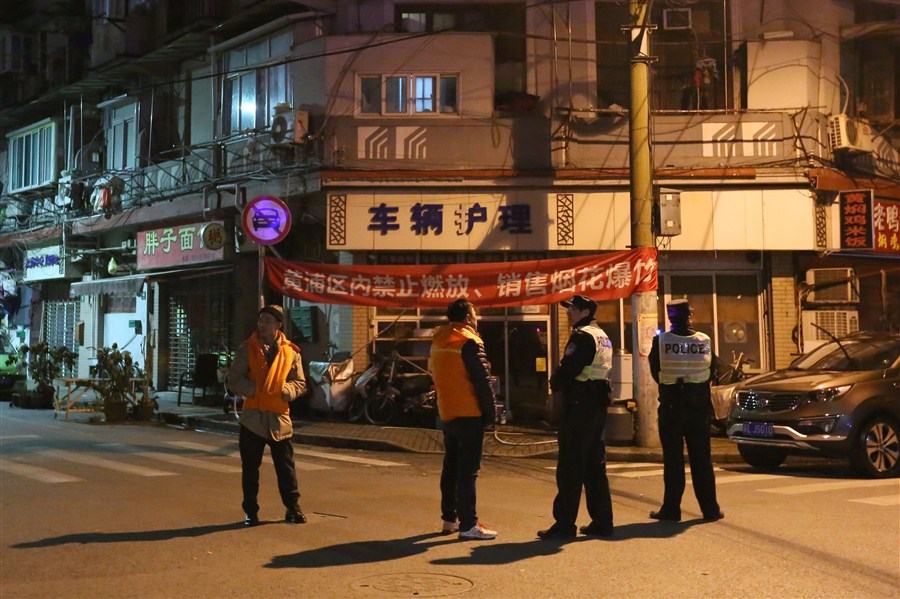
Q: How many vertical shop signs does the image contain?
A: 1